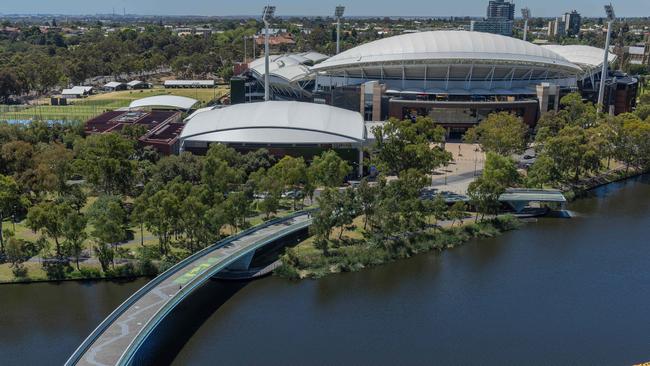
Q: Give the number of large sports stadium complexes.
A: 1